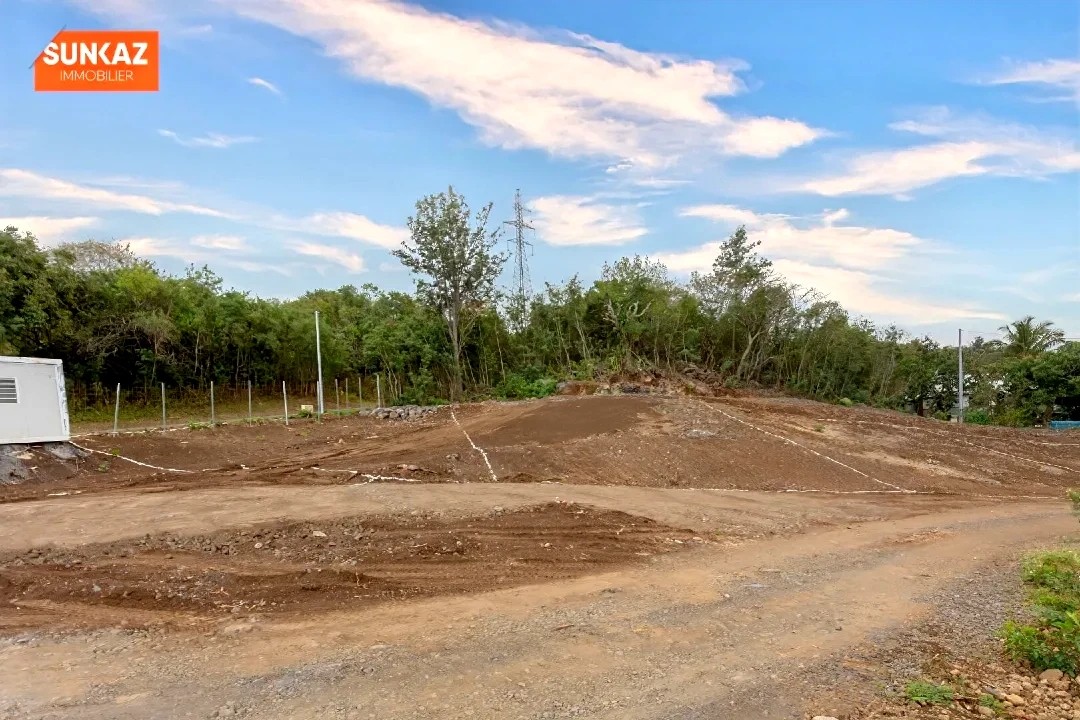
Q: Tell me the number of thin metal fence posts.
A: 10